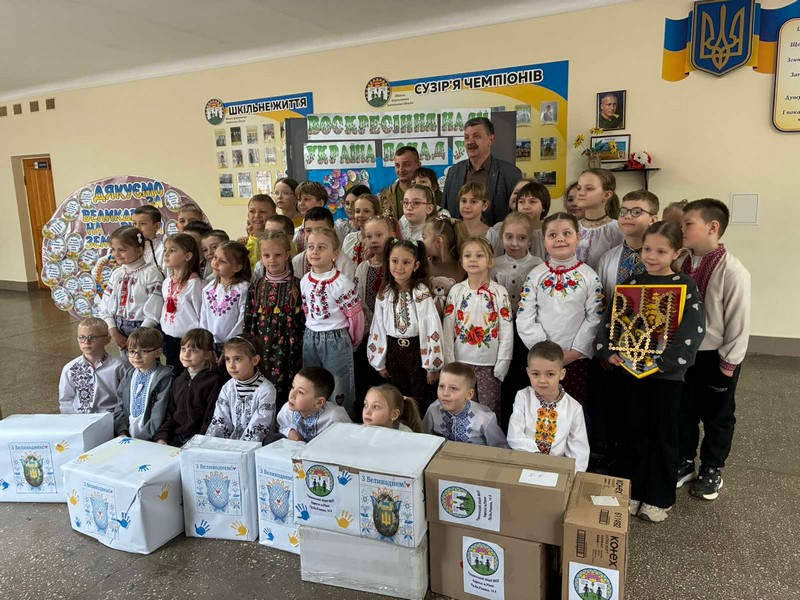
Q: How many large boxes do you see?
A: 9